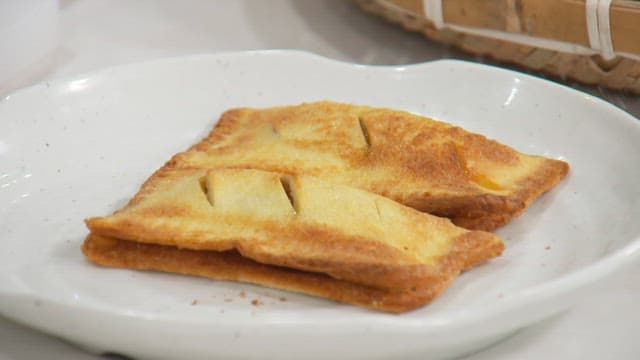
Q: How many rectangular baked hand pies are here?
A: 2